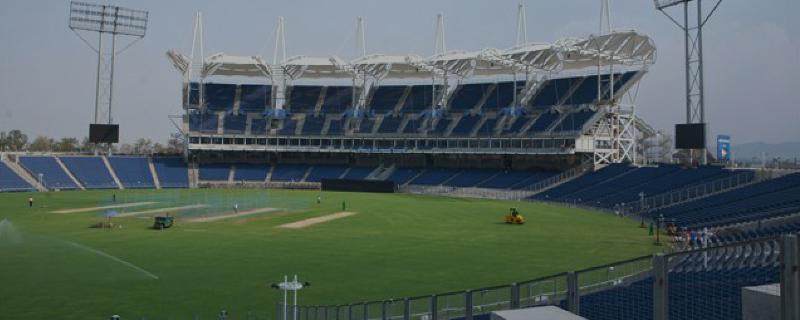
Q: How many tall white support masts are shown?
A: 6